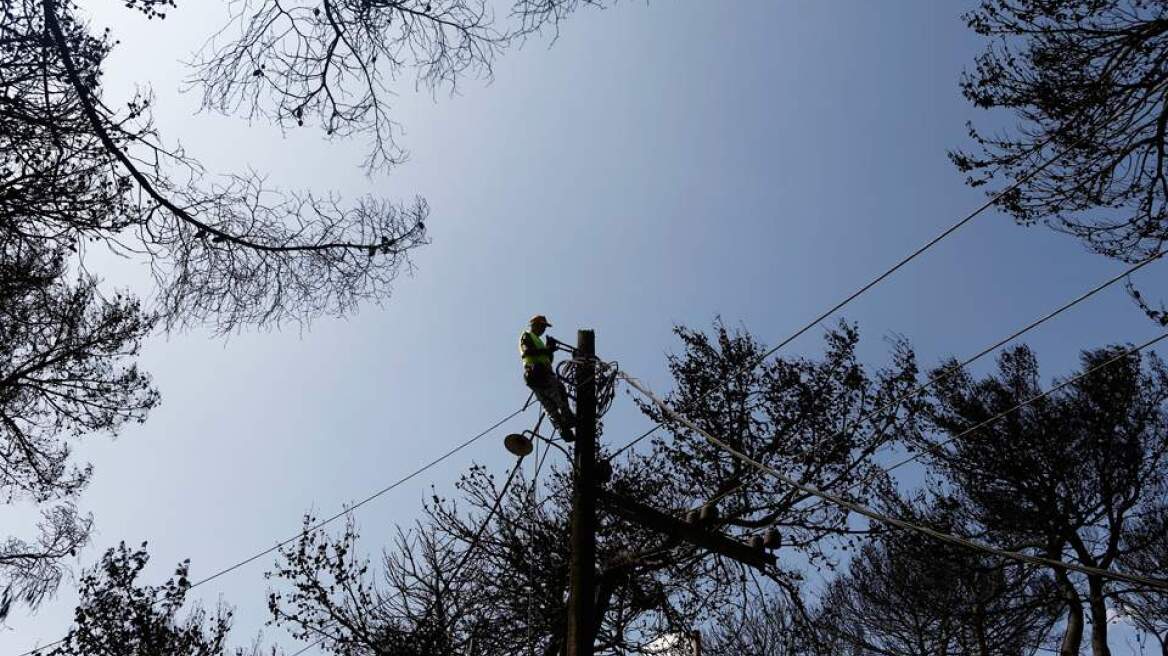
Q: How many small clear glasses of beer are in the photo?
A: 0